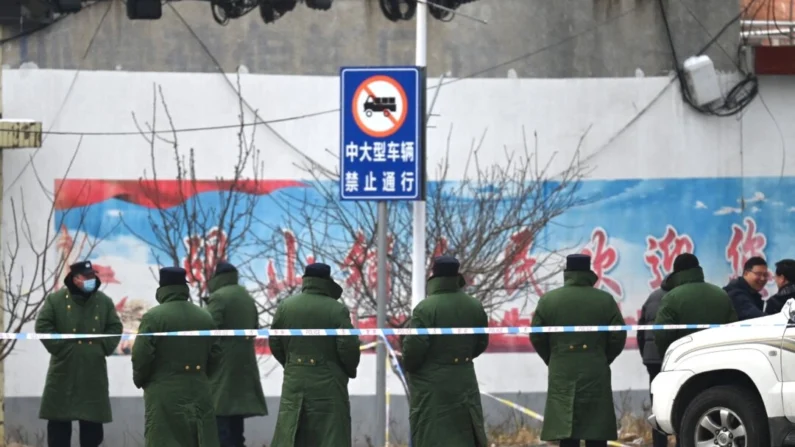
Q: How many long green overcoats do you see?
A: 7